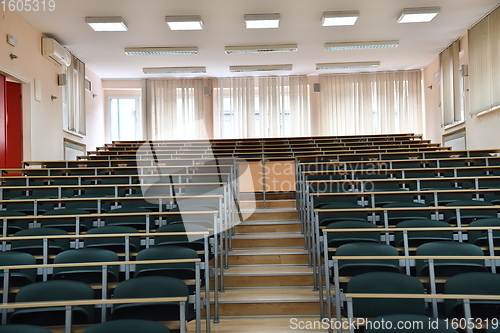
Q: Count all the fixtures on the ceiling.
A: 11